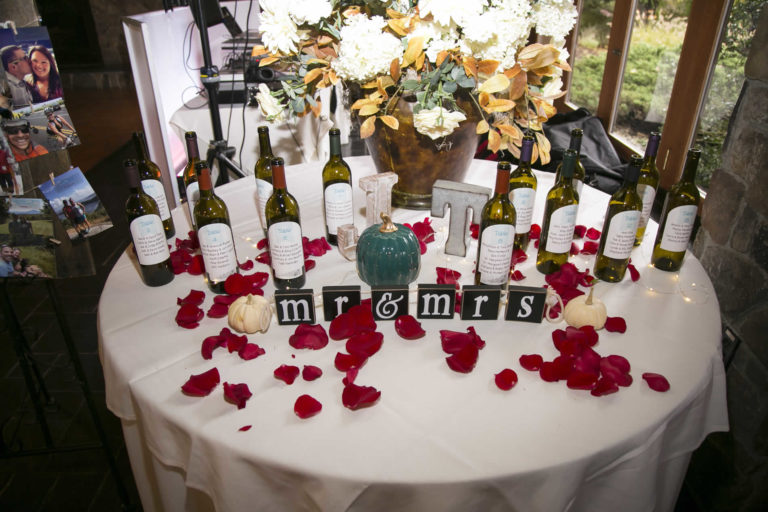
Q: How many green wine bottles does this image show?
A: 14